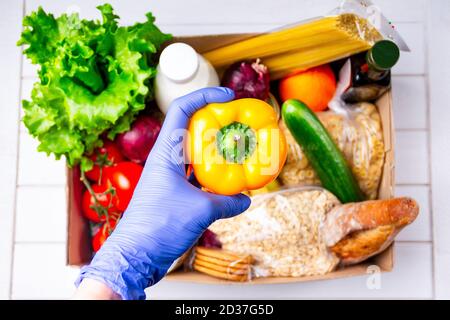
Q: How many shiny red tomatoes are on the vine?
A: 4